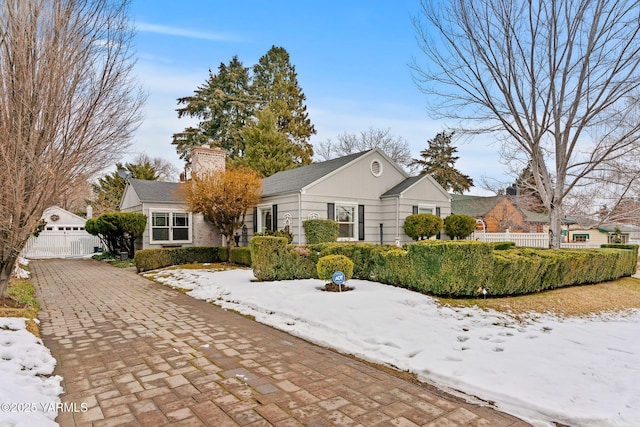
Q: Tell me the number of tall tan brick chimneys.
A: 1